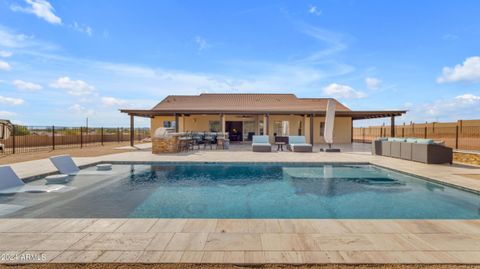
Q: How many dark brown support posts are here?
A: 6